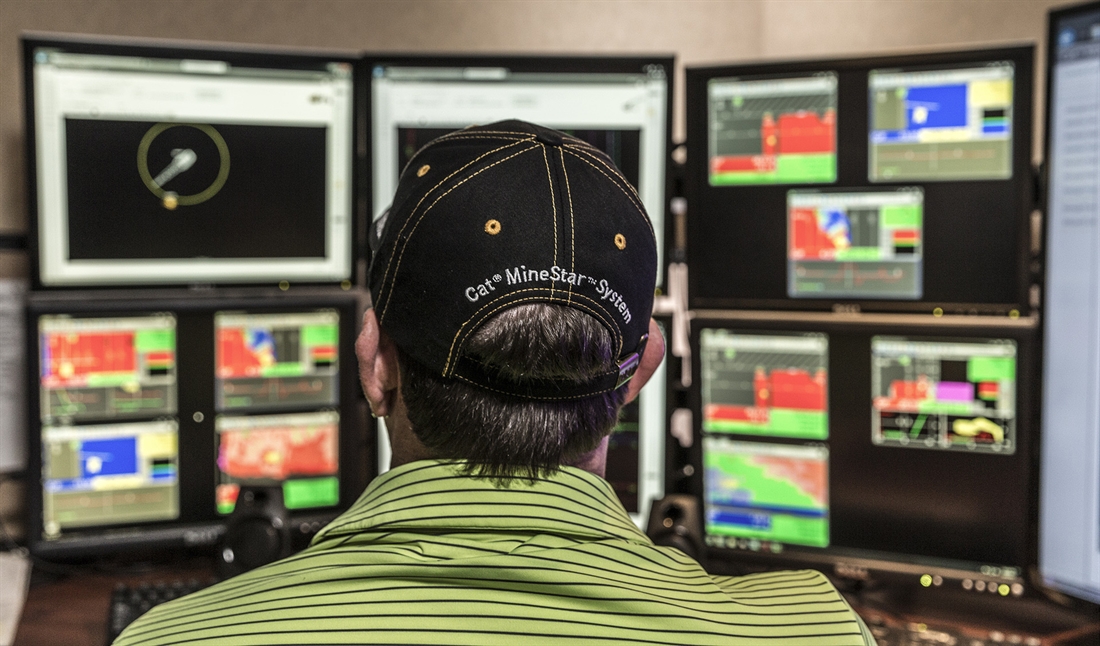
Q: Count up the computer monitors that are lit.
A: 7